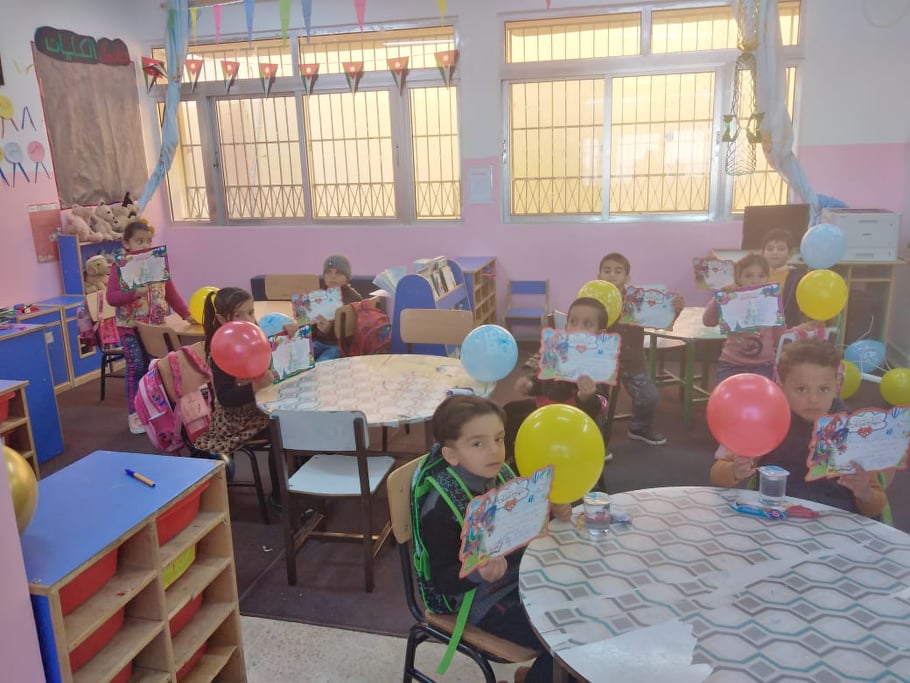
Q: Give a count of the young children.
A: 9